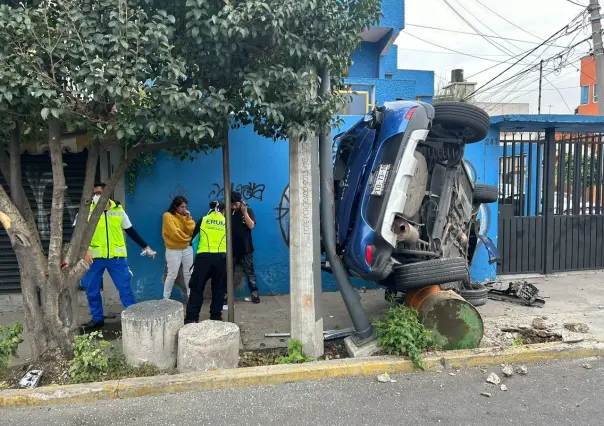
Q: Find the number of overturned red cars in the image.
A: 0